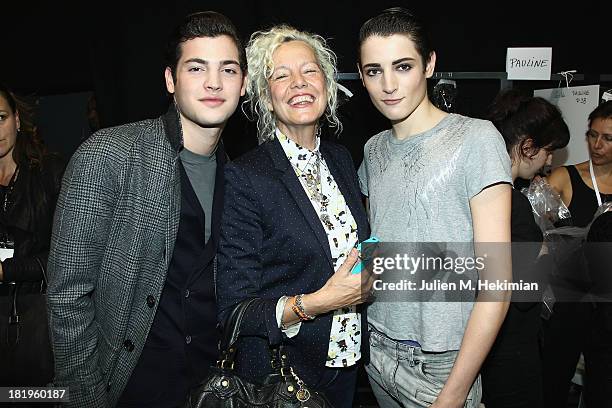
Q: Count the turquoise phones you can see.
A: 1